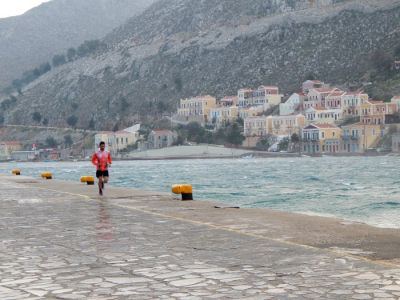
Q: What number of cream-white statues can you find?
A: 0